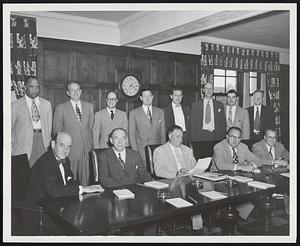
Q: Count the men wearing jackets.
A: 13